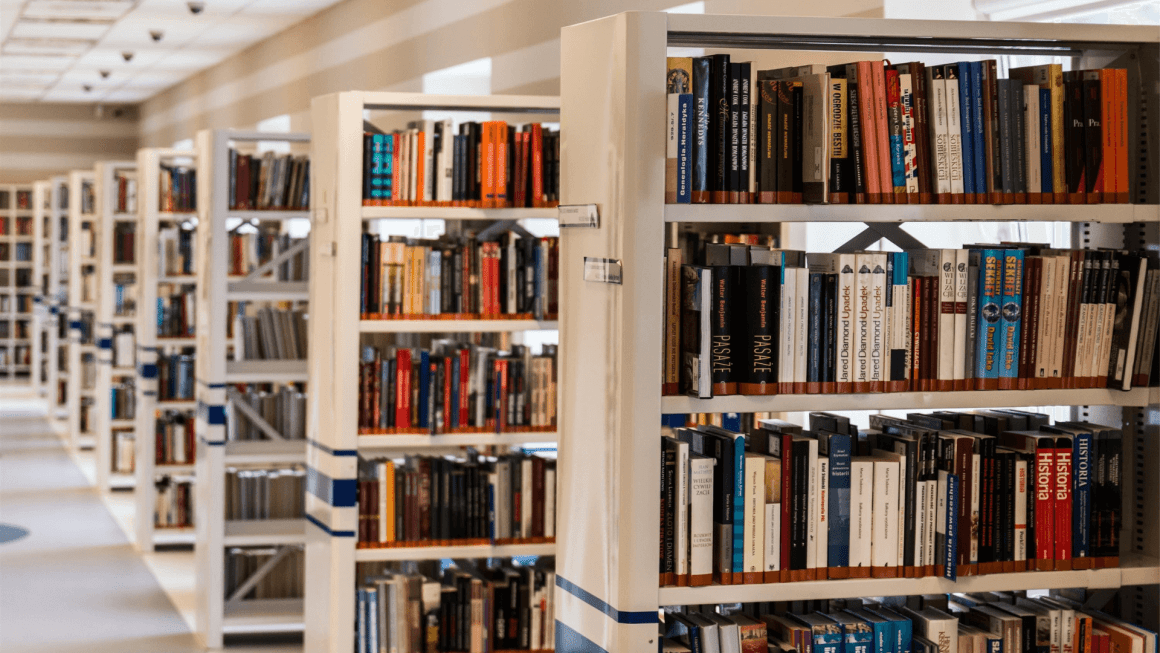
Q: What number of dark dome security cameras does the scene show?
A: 5